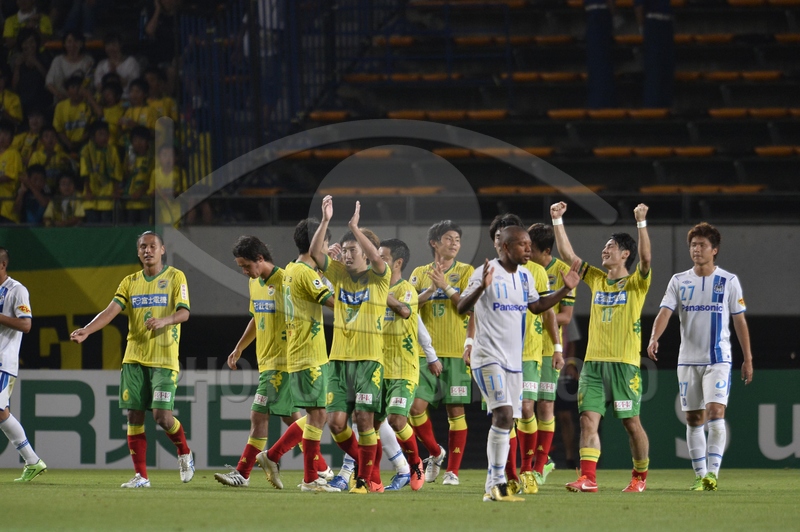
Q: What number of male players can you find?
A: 13